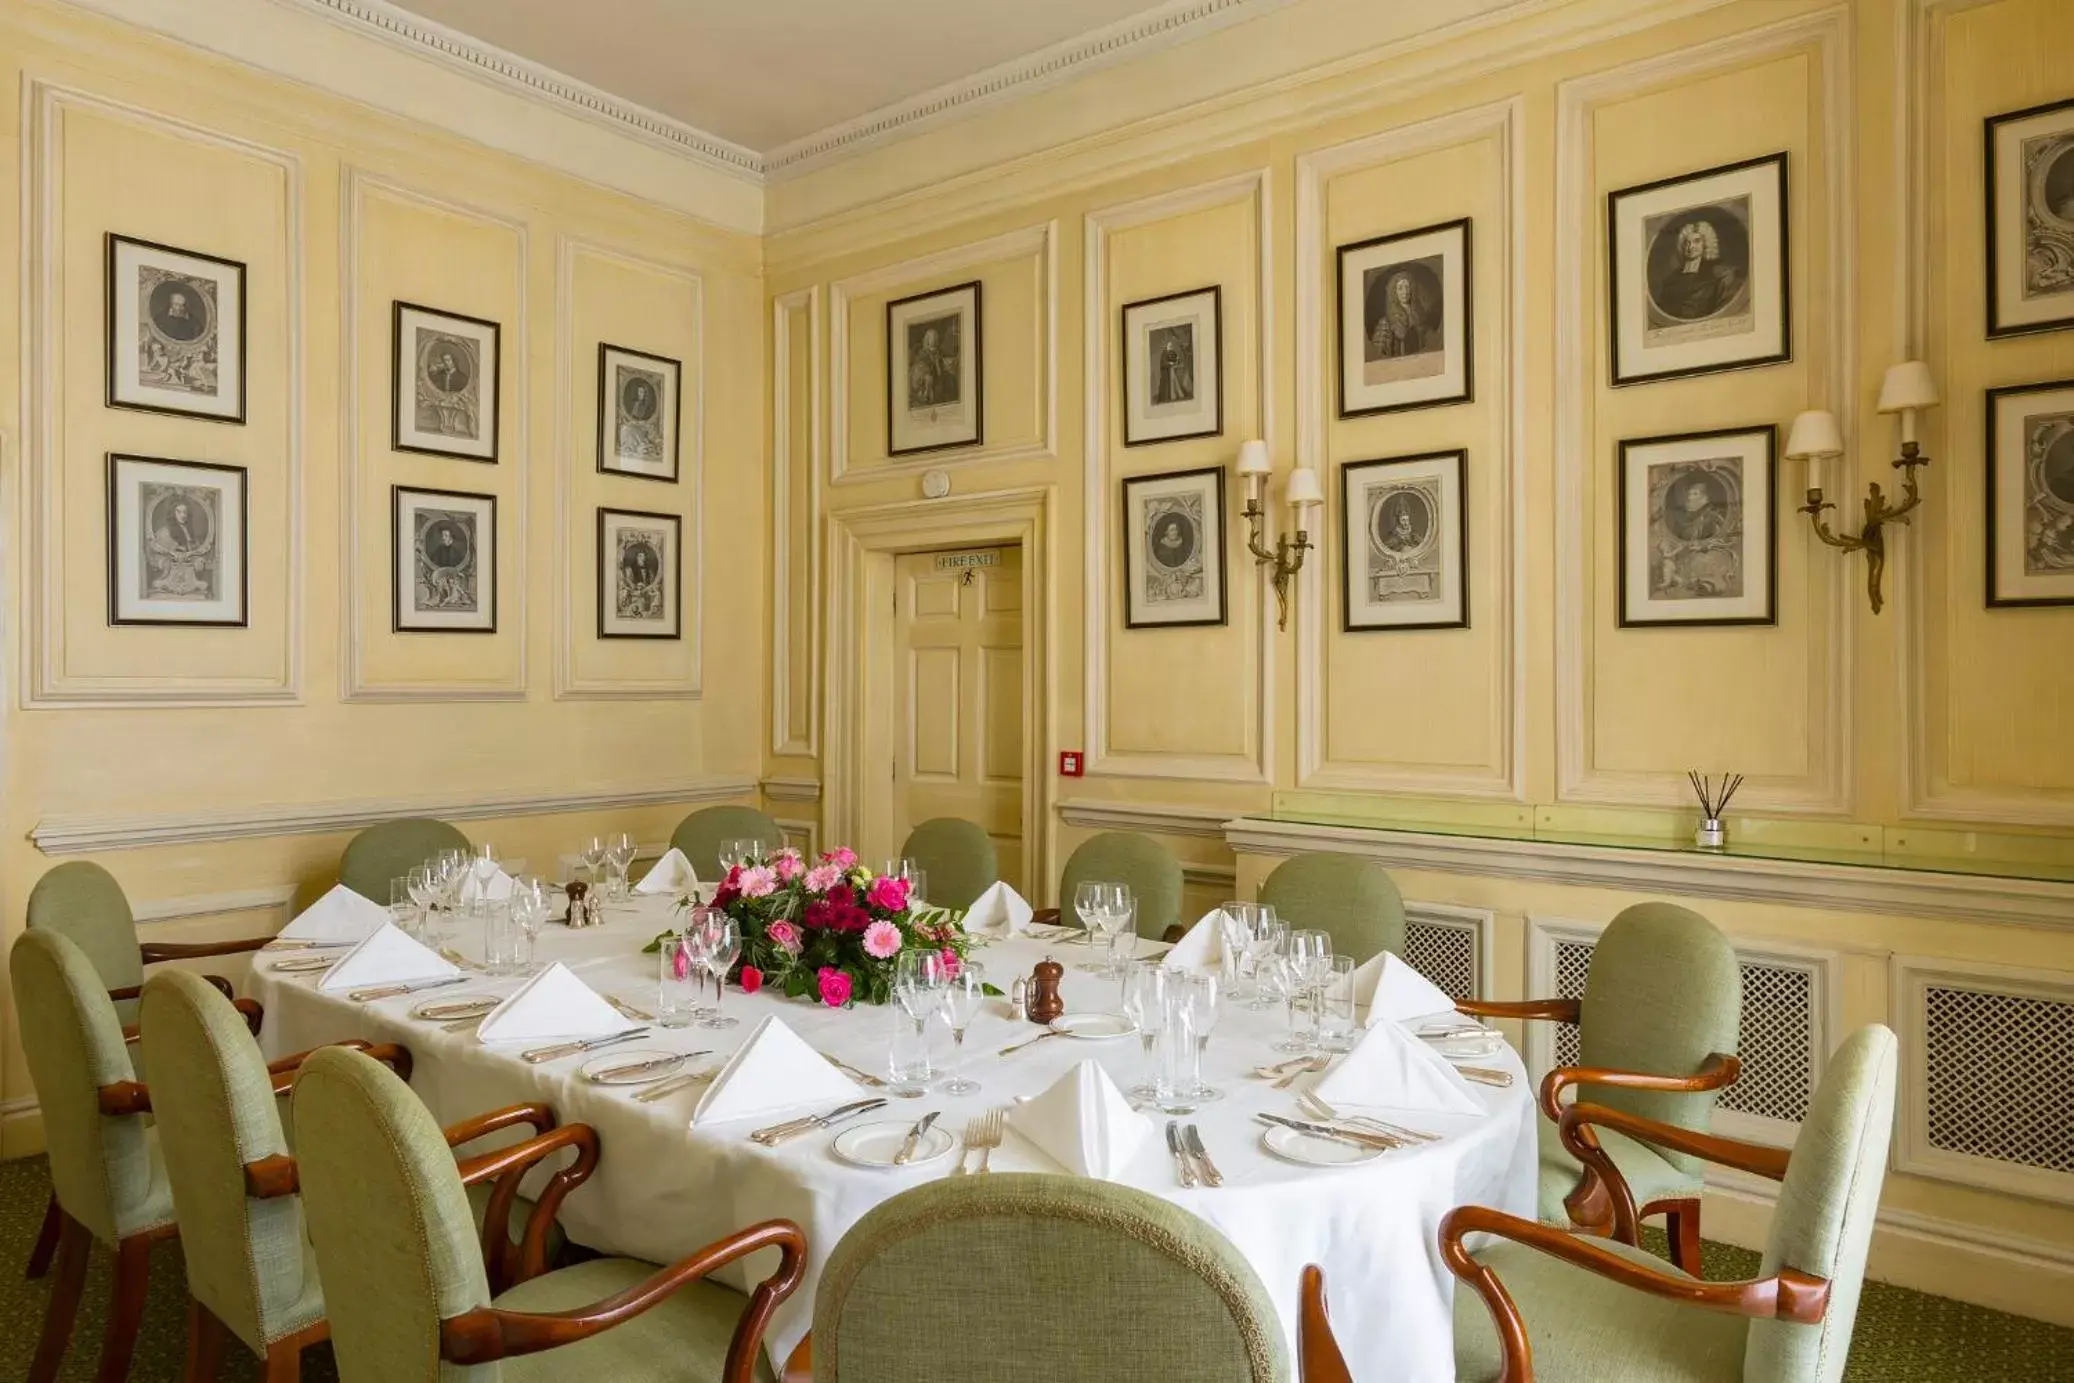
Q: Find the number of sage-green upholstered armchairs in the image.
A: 12